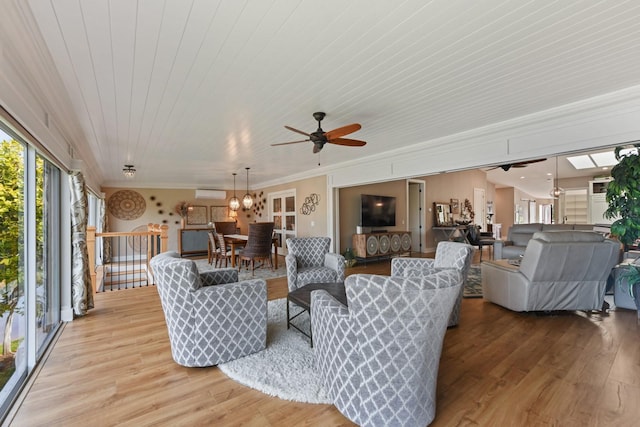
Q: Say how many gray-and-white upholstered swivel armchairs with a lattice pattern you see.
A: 4